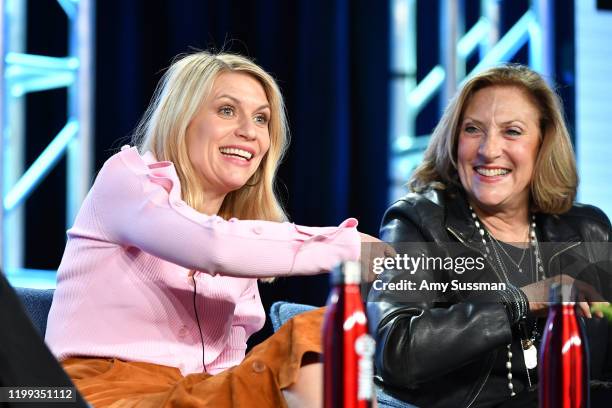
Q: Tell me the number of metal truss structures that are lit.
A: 2